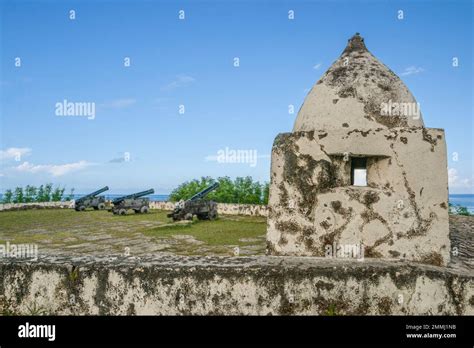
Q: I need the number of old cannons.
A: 3